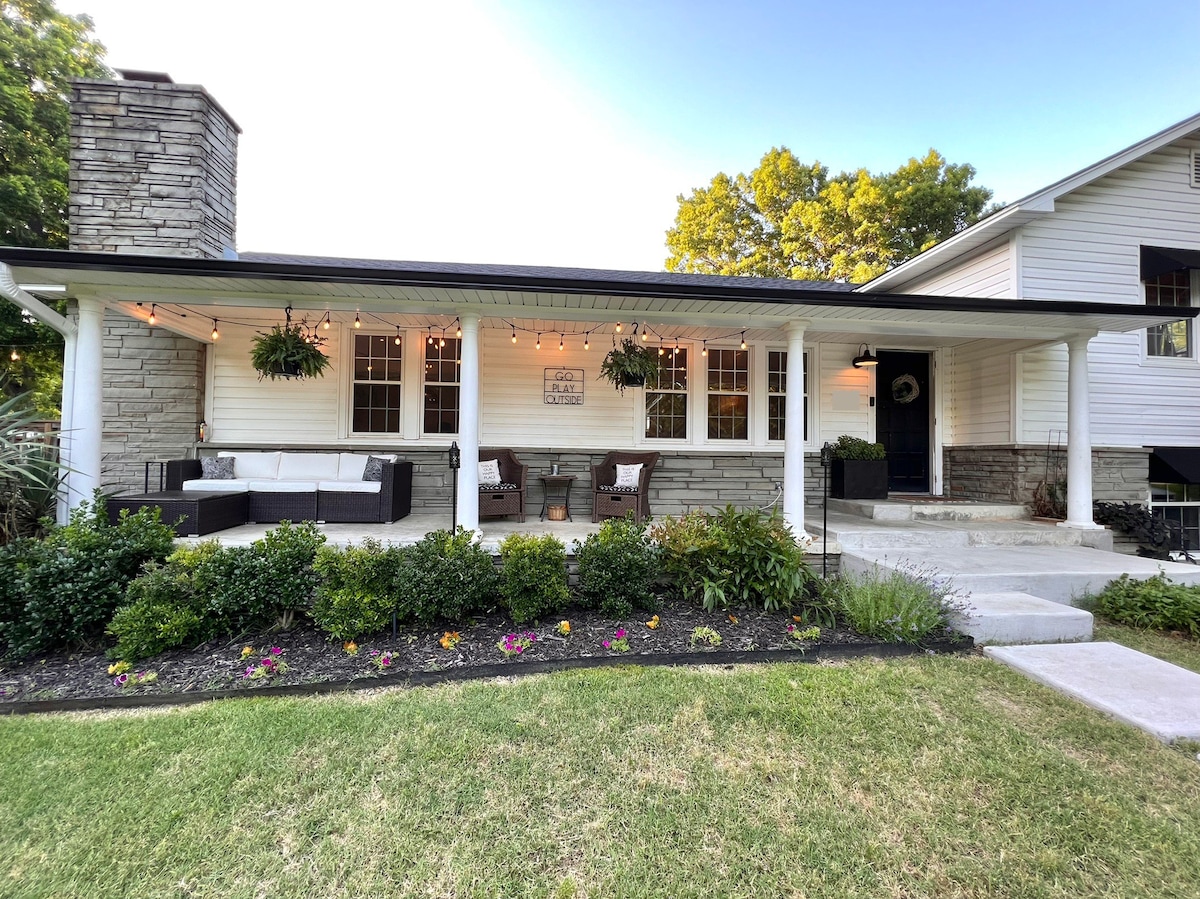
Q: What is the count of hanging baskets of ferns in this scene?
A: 2